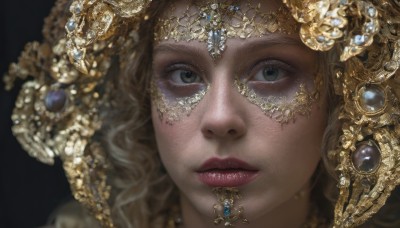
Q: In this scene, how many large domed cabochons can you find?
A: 3